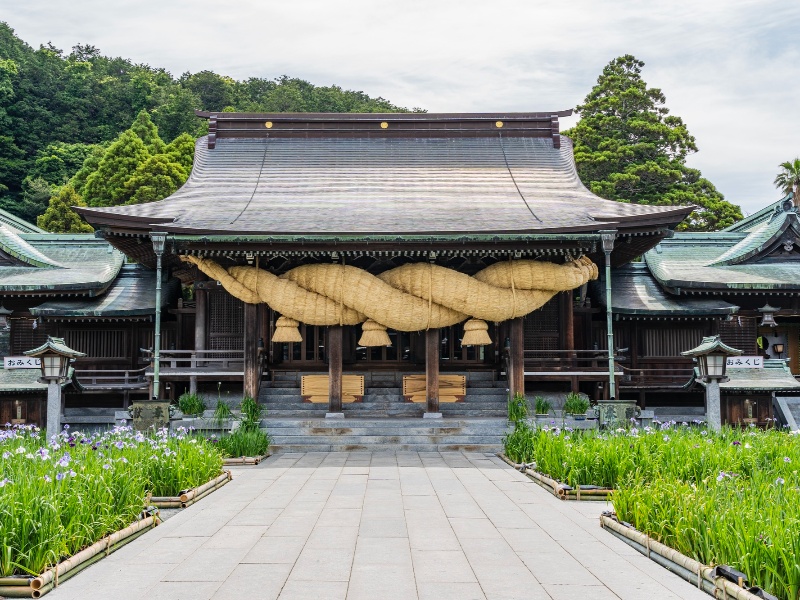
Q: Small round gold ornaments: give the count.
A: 3